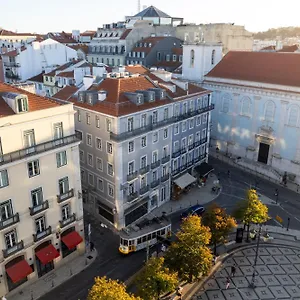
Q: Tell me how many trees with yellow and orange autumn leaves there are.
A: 5